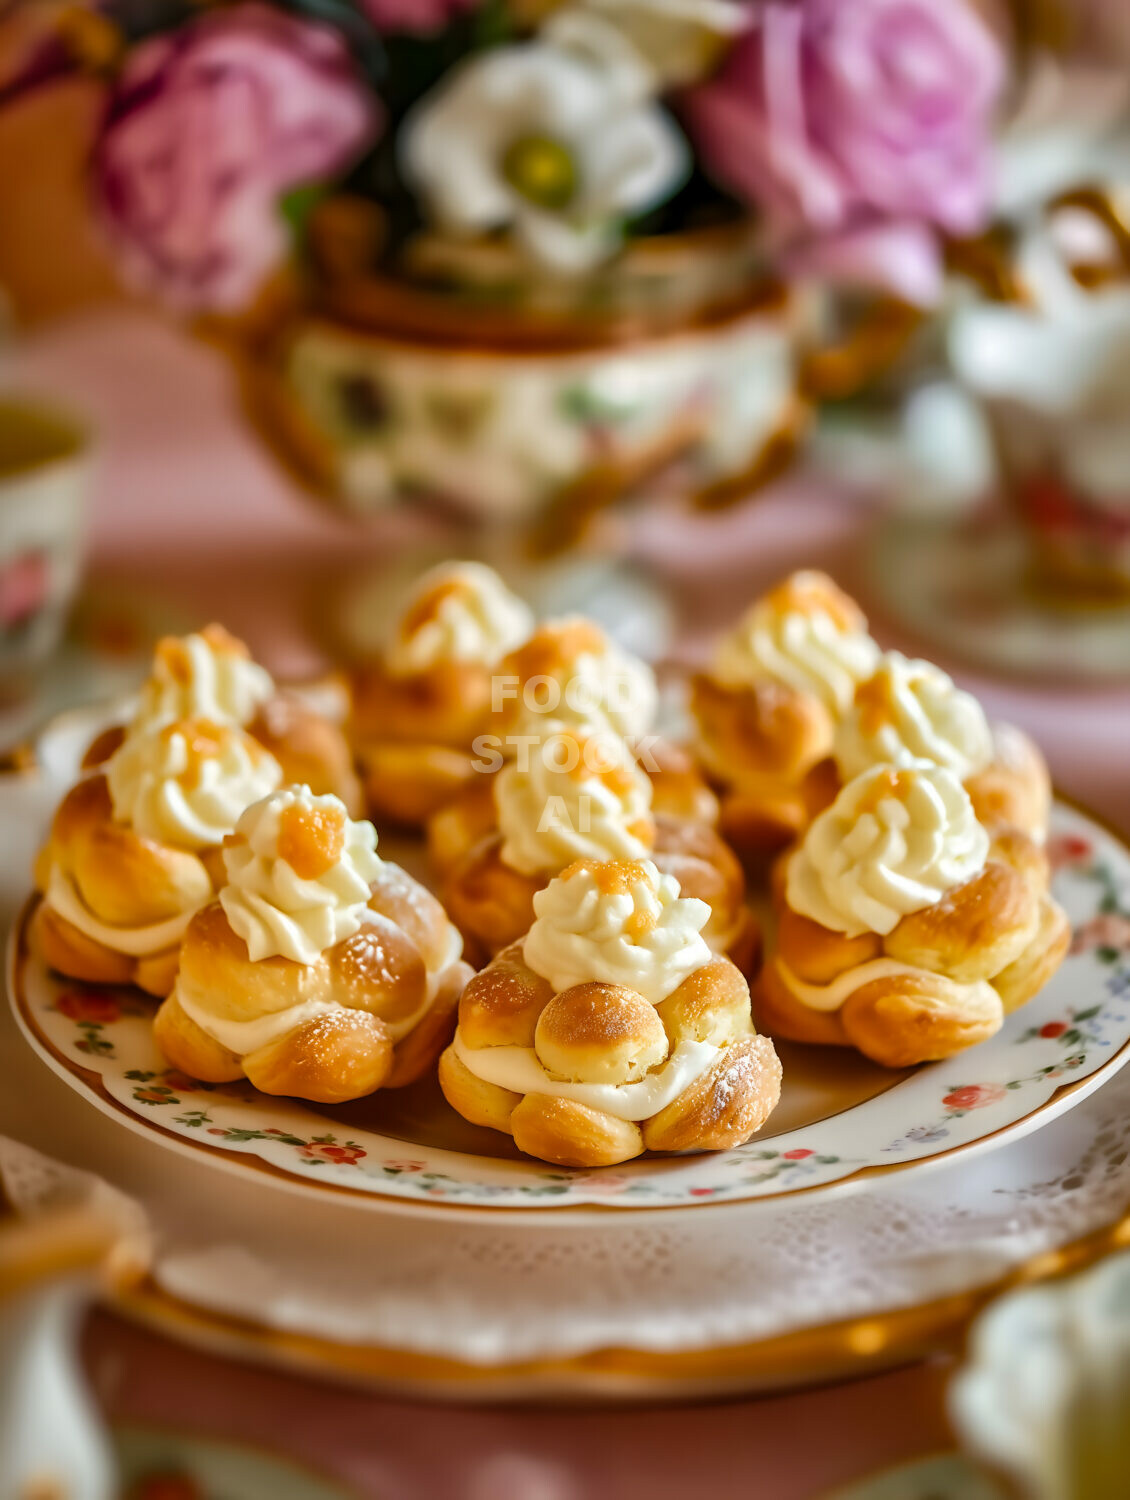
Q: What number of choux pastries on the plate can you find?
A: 10